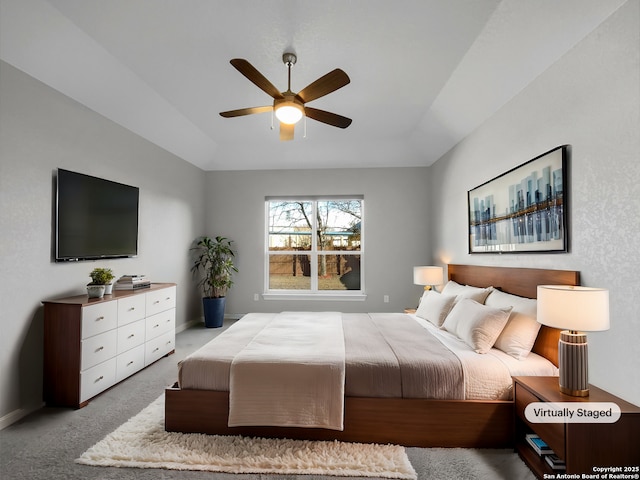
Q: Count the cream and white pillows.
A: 4